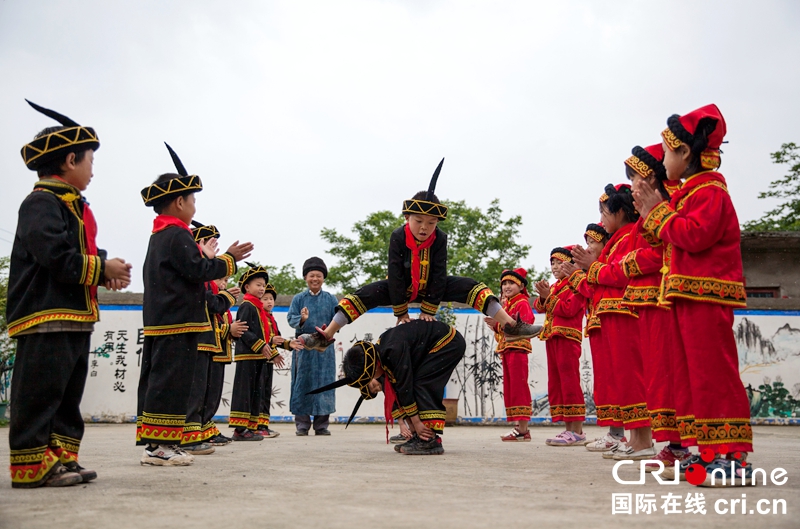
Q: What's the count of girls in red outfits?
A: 6